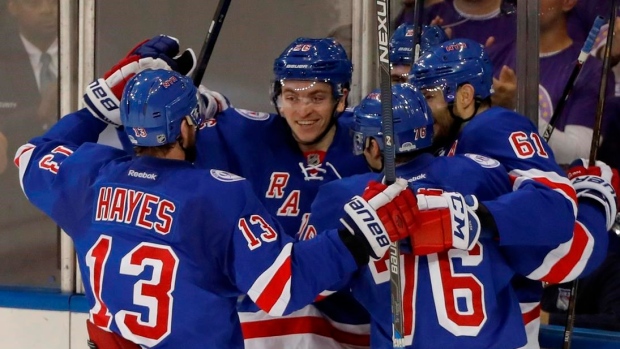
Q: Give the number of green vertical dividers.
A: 0